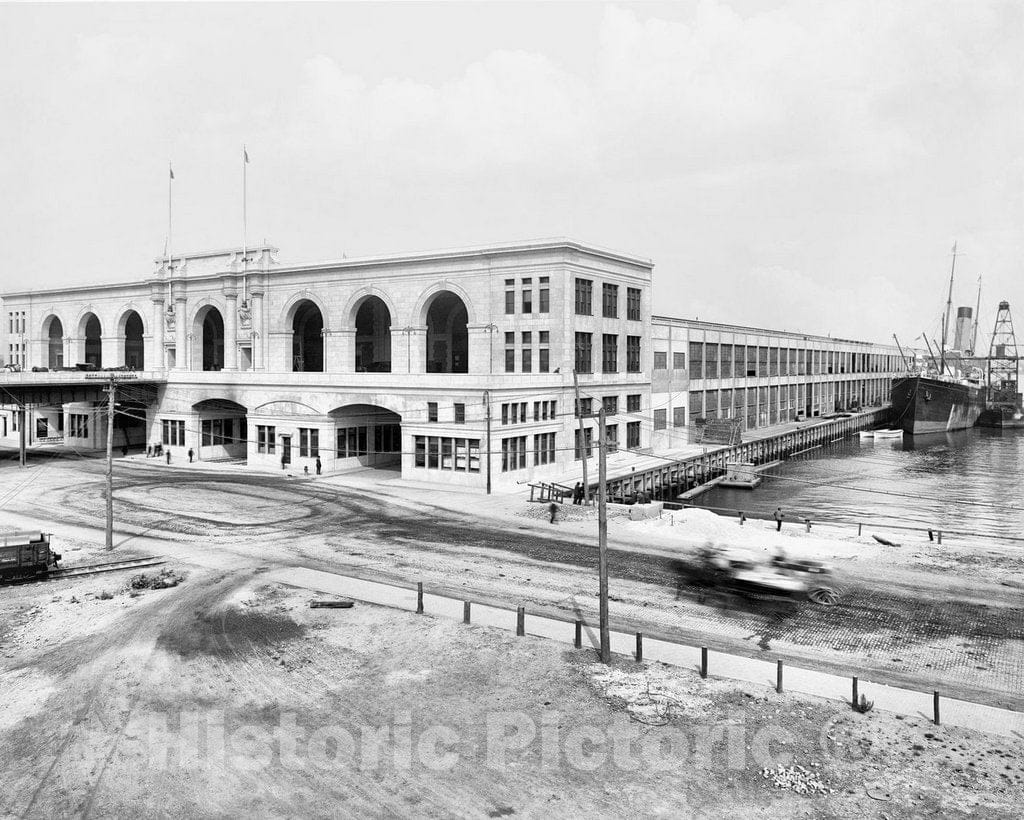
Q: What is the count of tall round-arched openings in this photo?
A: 7